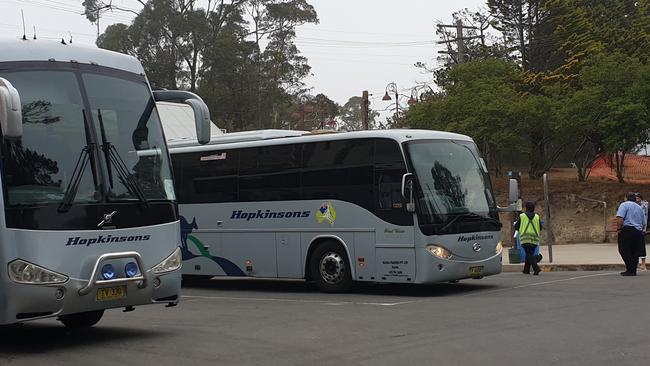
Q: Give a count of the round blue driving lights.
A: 2